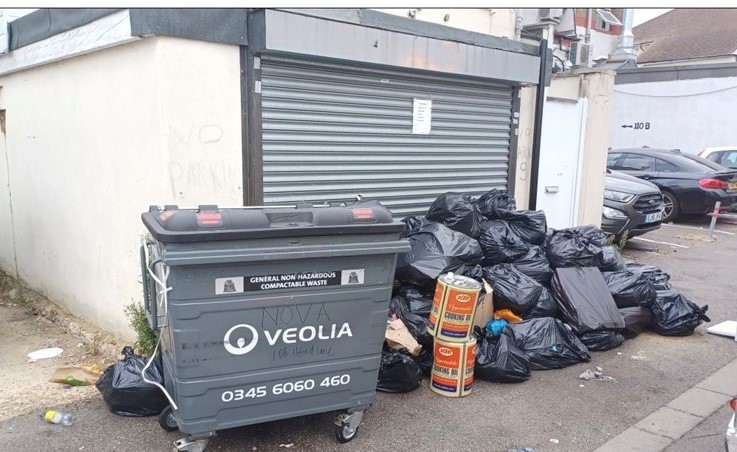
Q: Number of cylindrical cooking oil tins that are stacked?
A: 2